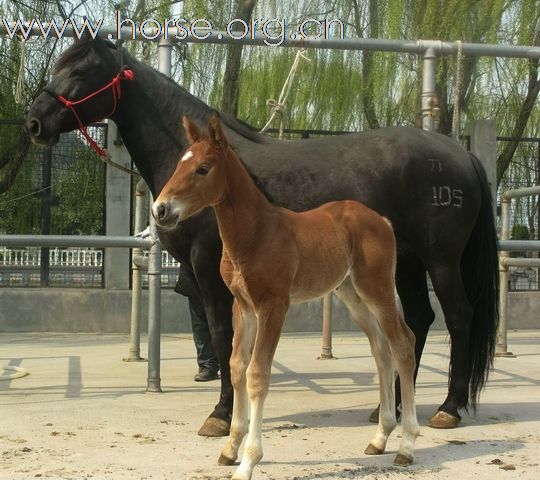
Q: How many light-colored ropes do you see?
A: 3